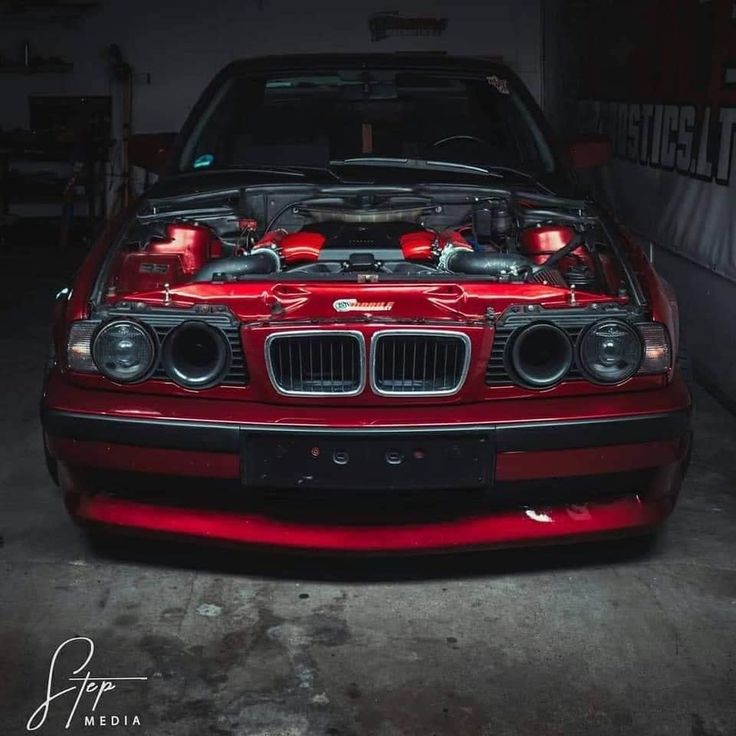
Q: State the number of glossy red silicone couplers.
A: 2